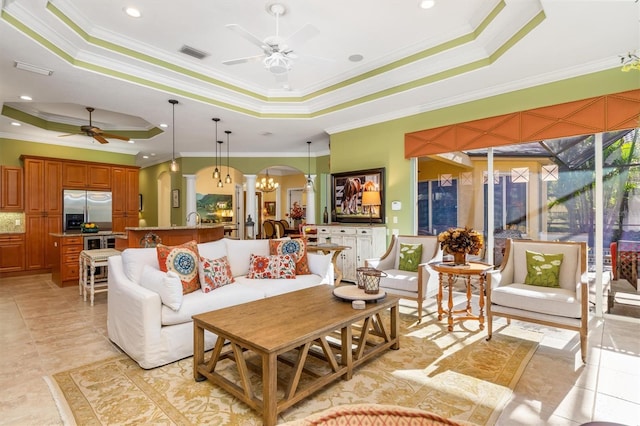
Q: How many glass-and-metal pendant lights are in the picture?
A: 5